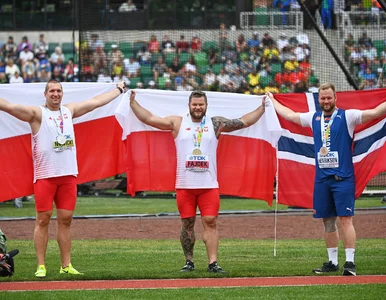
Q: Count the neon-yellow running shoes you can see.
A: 2